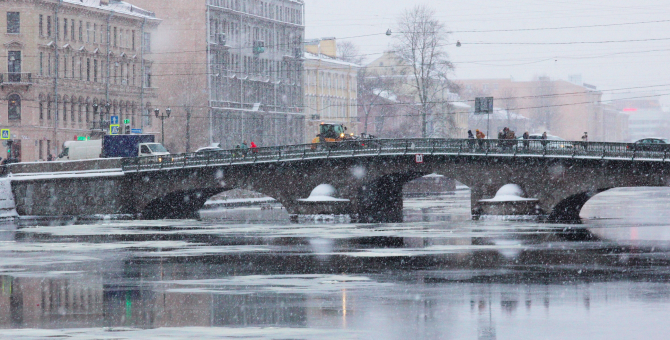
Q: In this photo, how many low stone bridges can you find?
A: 1